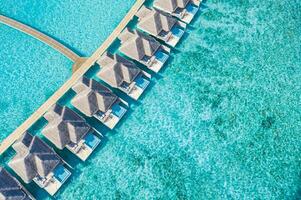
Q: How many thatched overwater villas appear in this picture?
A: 8